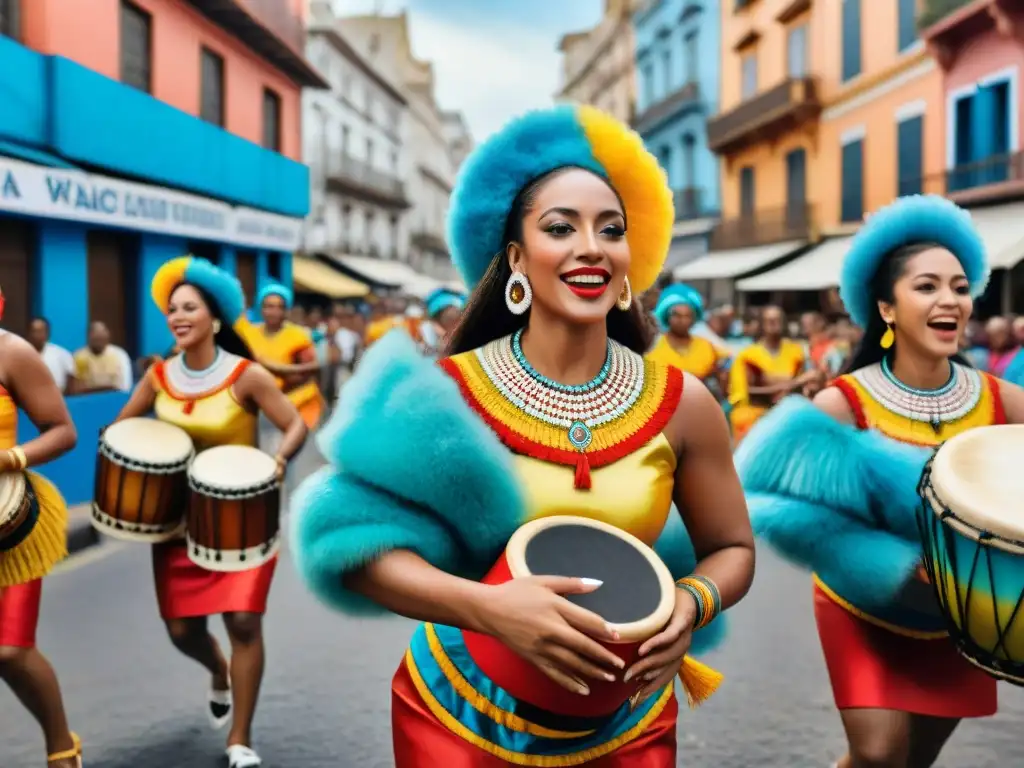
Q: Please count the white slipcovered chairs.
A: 0